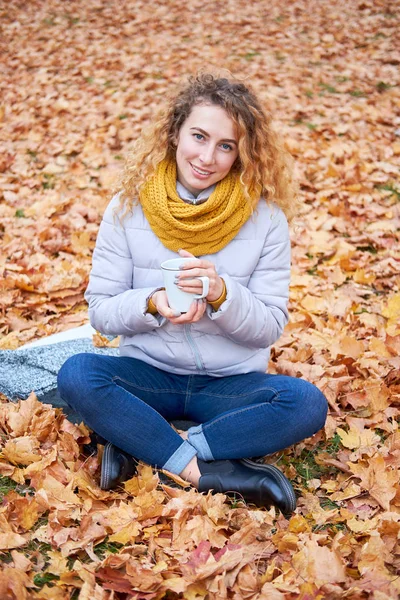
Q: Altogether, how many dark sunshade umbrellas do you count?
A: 0